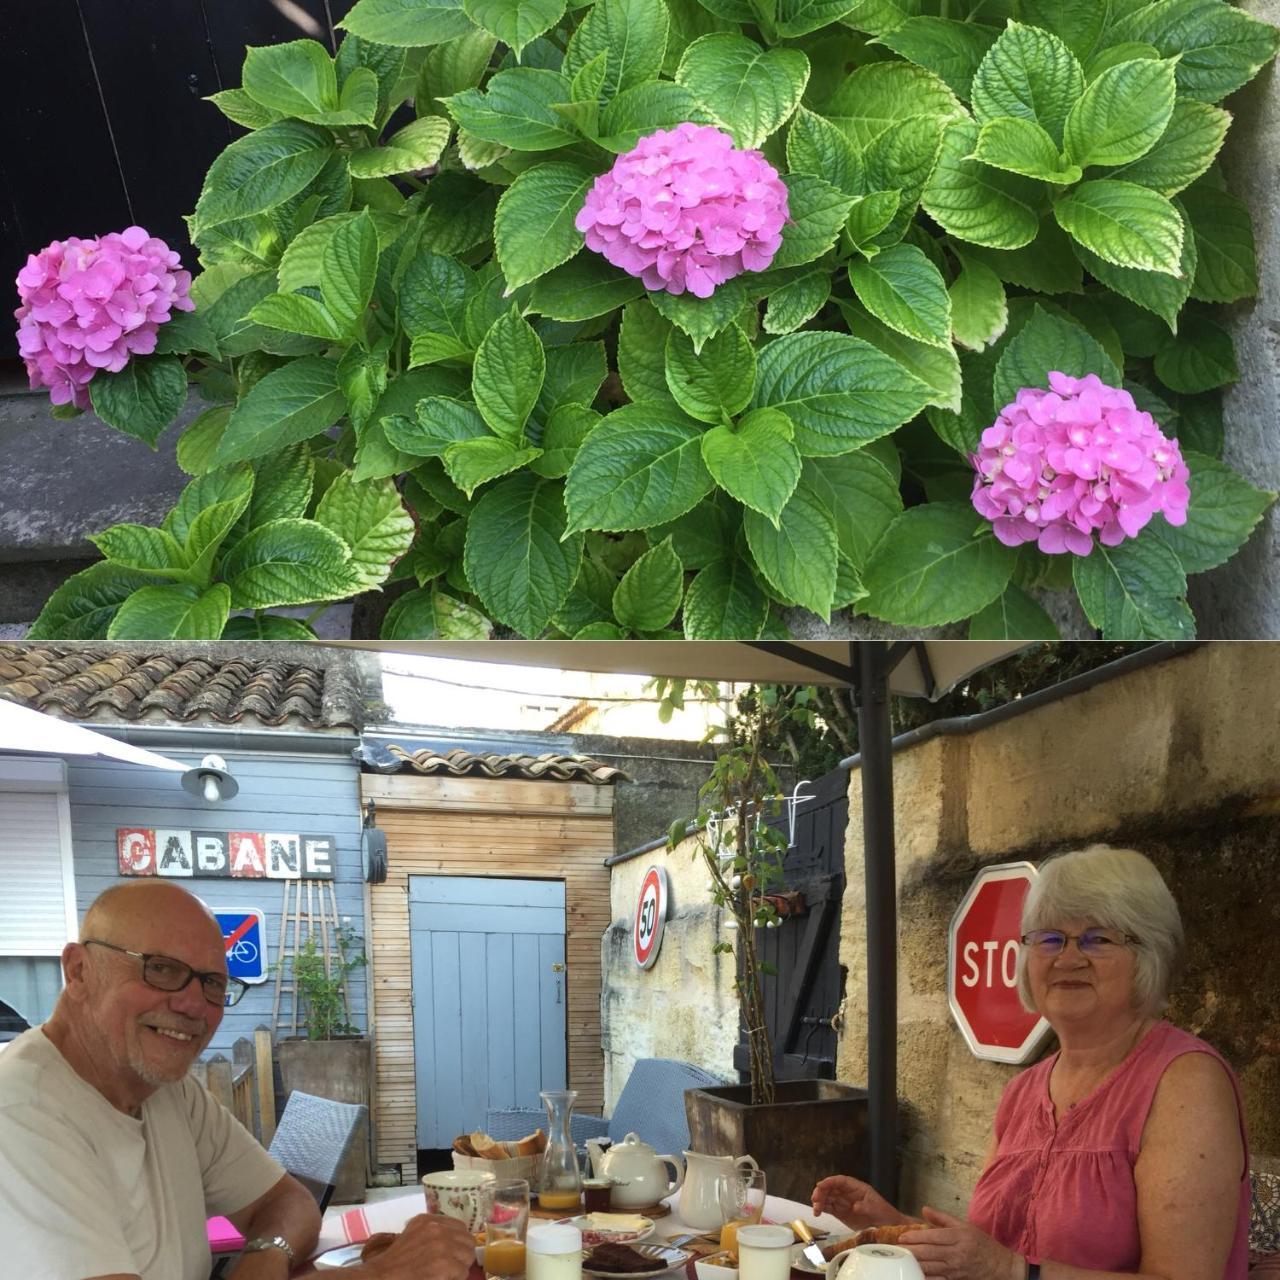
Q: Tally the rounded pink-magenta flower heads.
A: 3